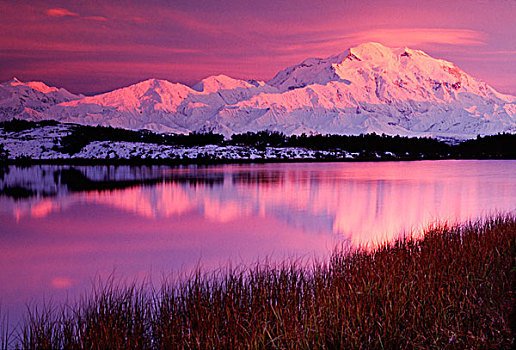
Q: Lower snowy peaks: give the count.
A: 3